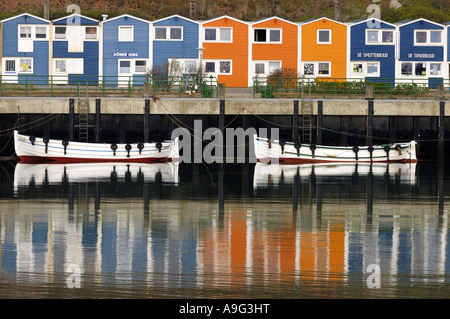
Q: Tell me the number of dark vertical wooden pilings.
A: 8